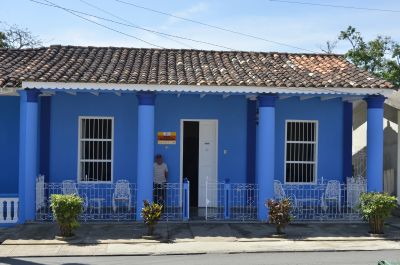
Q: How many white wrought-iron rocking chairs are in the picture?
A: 4